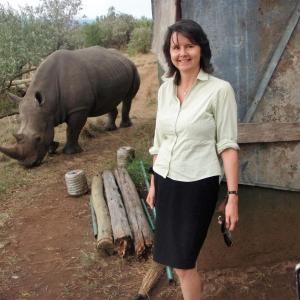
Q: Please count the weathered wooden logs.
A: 3